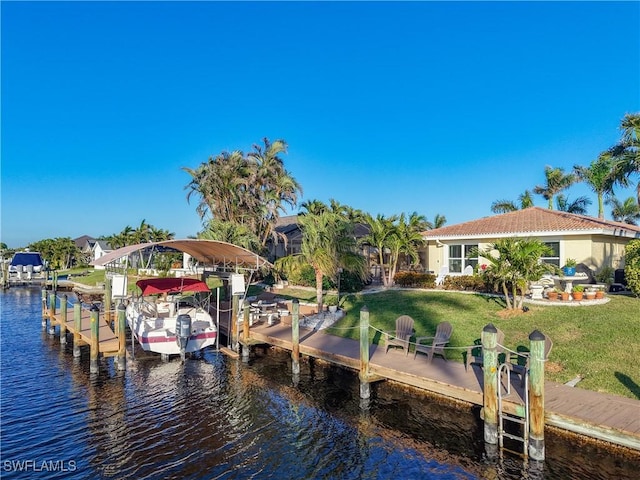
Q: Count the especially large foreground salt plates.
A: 0